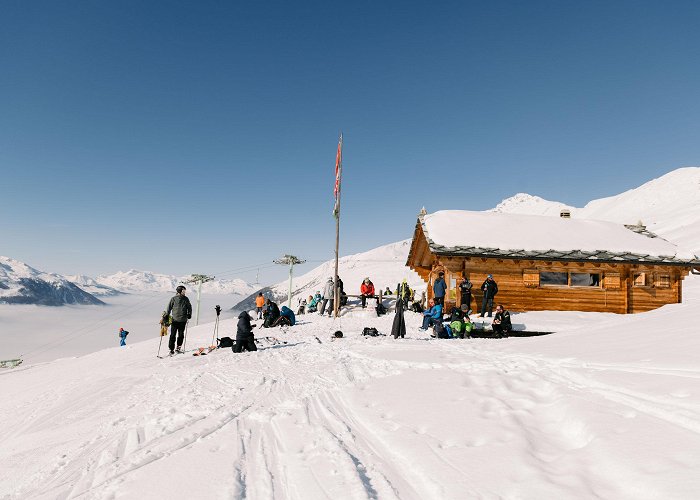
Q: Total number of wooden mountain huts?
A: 1